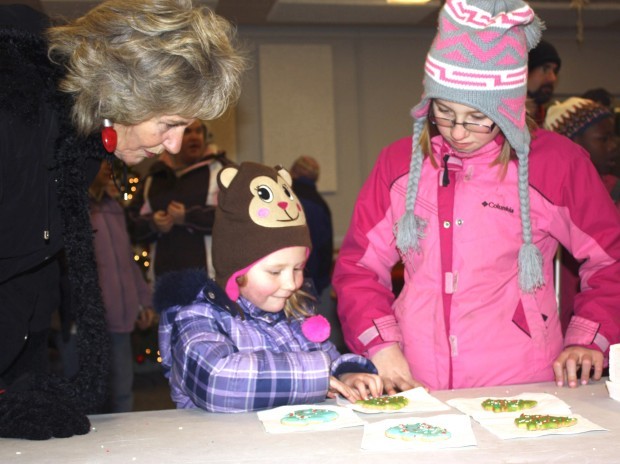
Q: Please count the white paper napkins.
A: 5